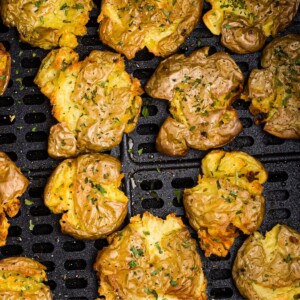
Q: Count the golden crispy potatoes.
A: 13